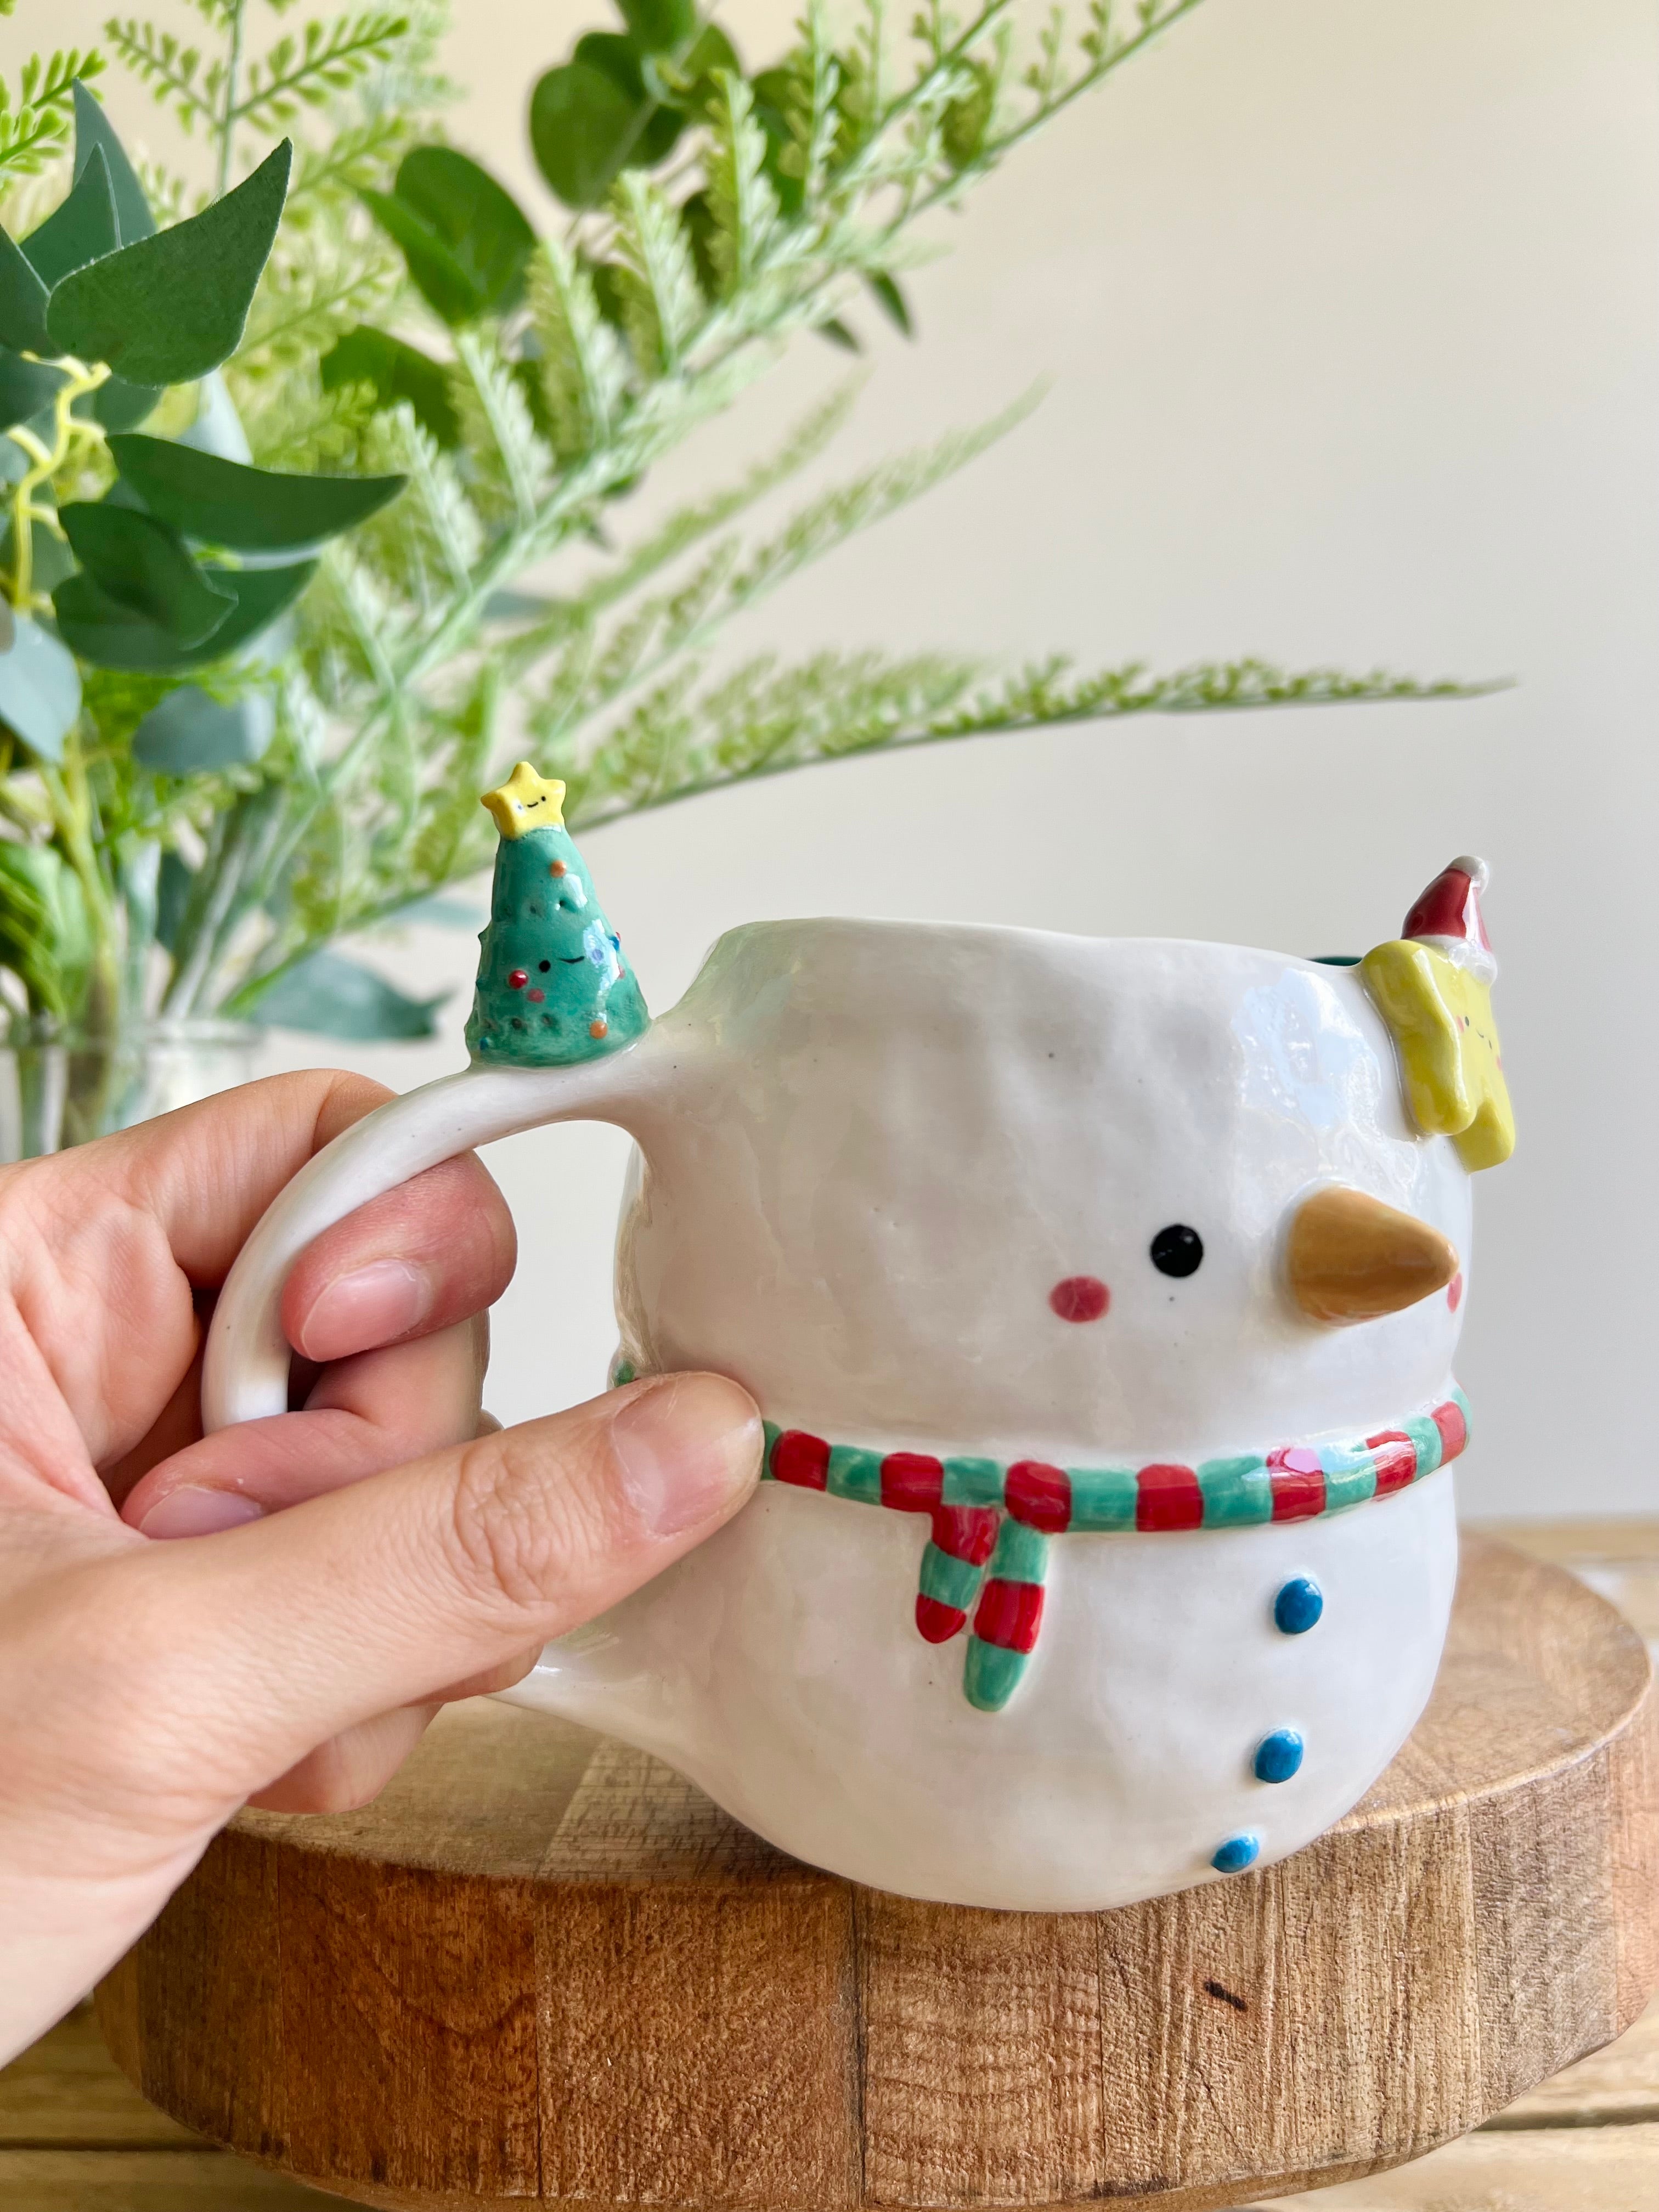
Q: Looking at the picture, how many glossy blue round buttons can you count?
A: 3